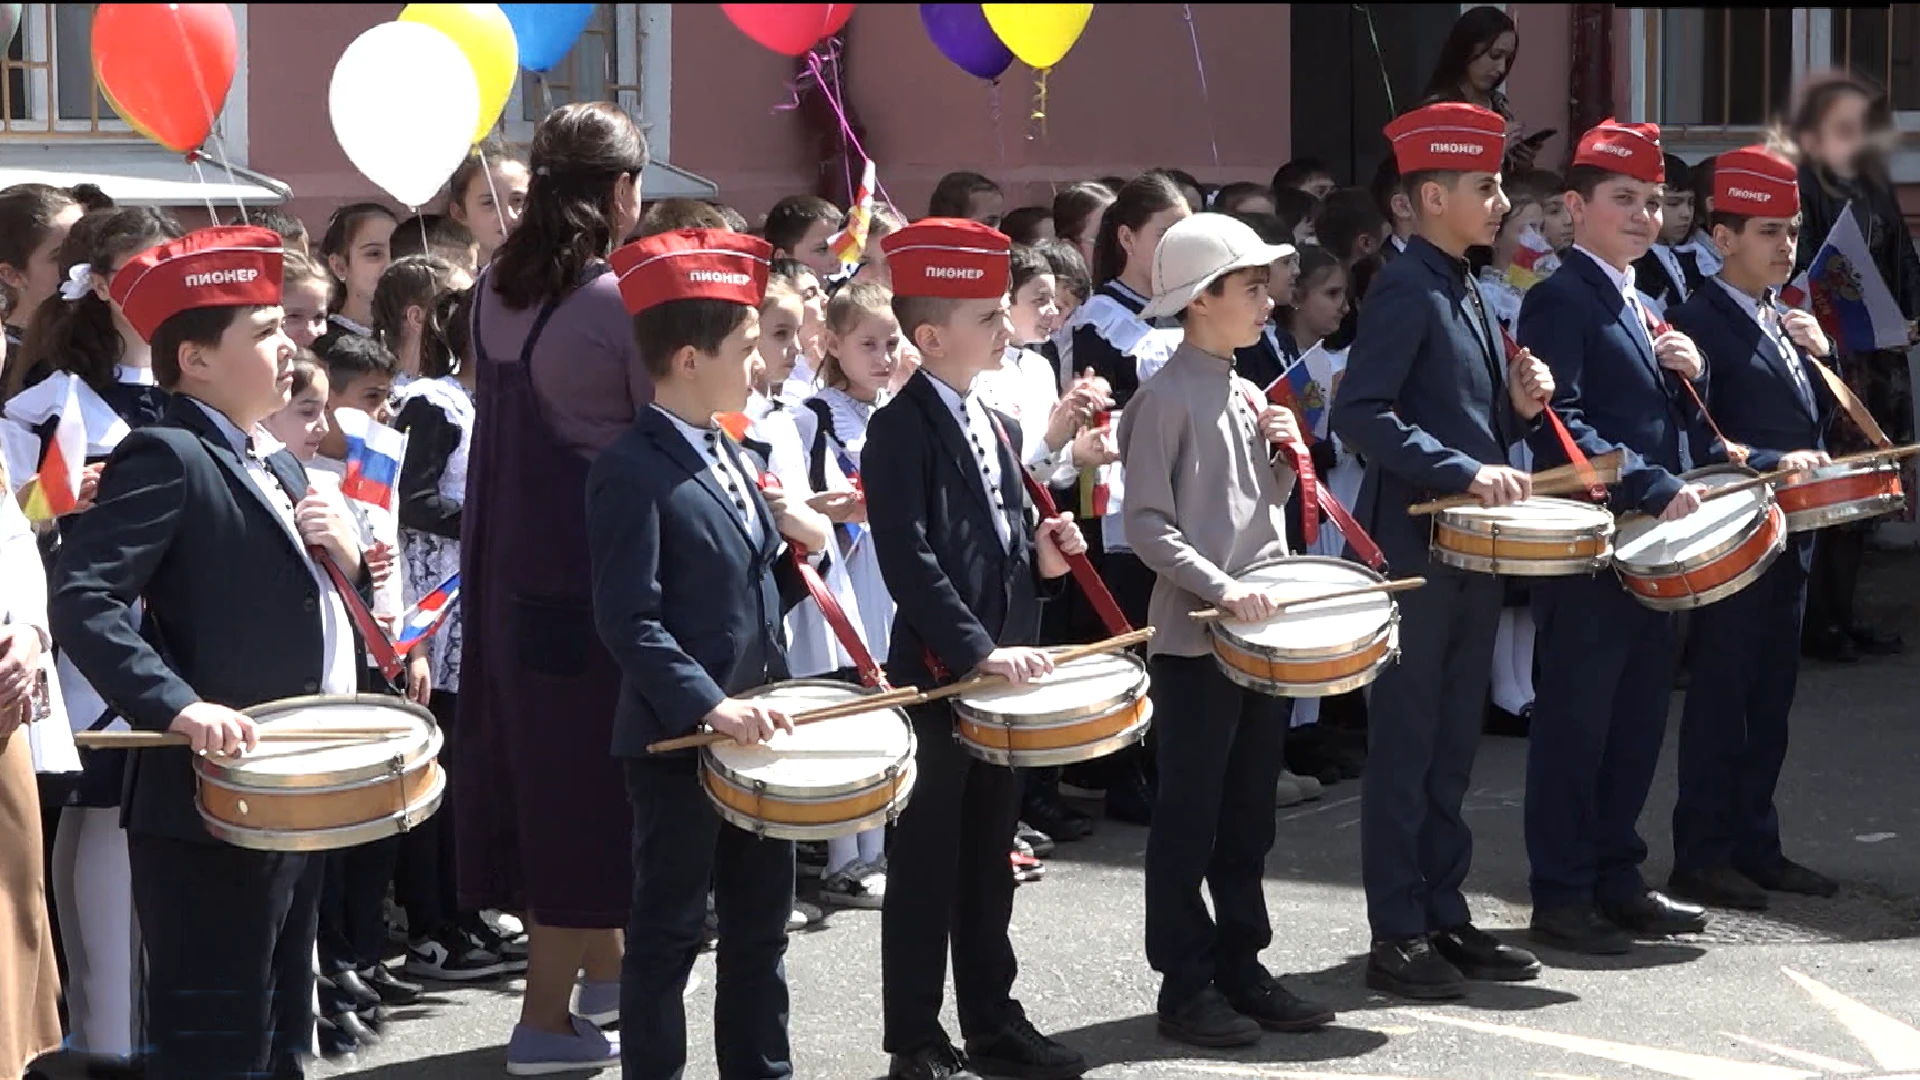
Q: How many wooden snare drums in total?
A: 7